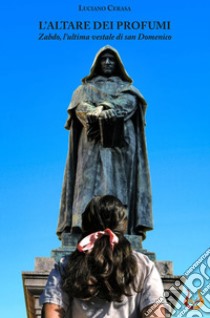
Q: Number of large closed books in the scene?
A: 1